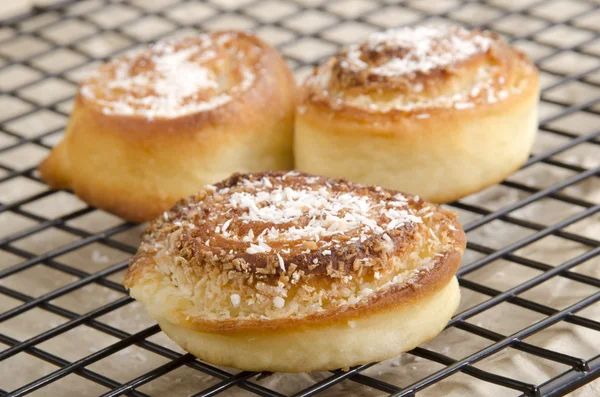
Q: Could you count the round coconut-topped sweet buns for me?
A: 3